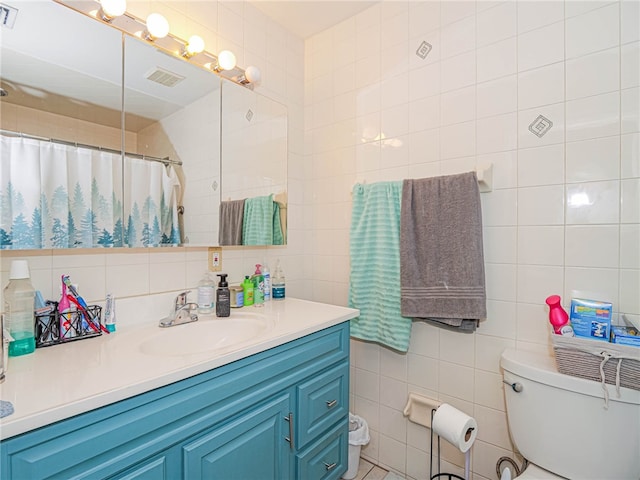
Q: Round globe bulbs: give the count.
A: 5